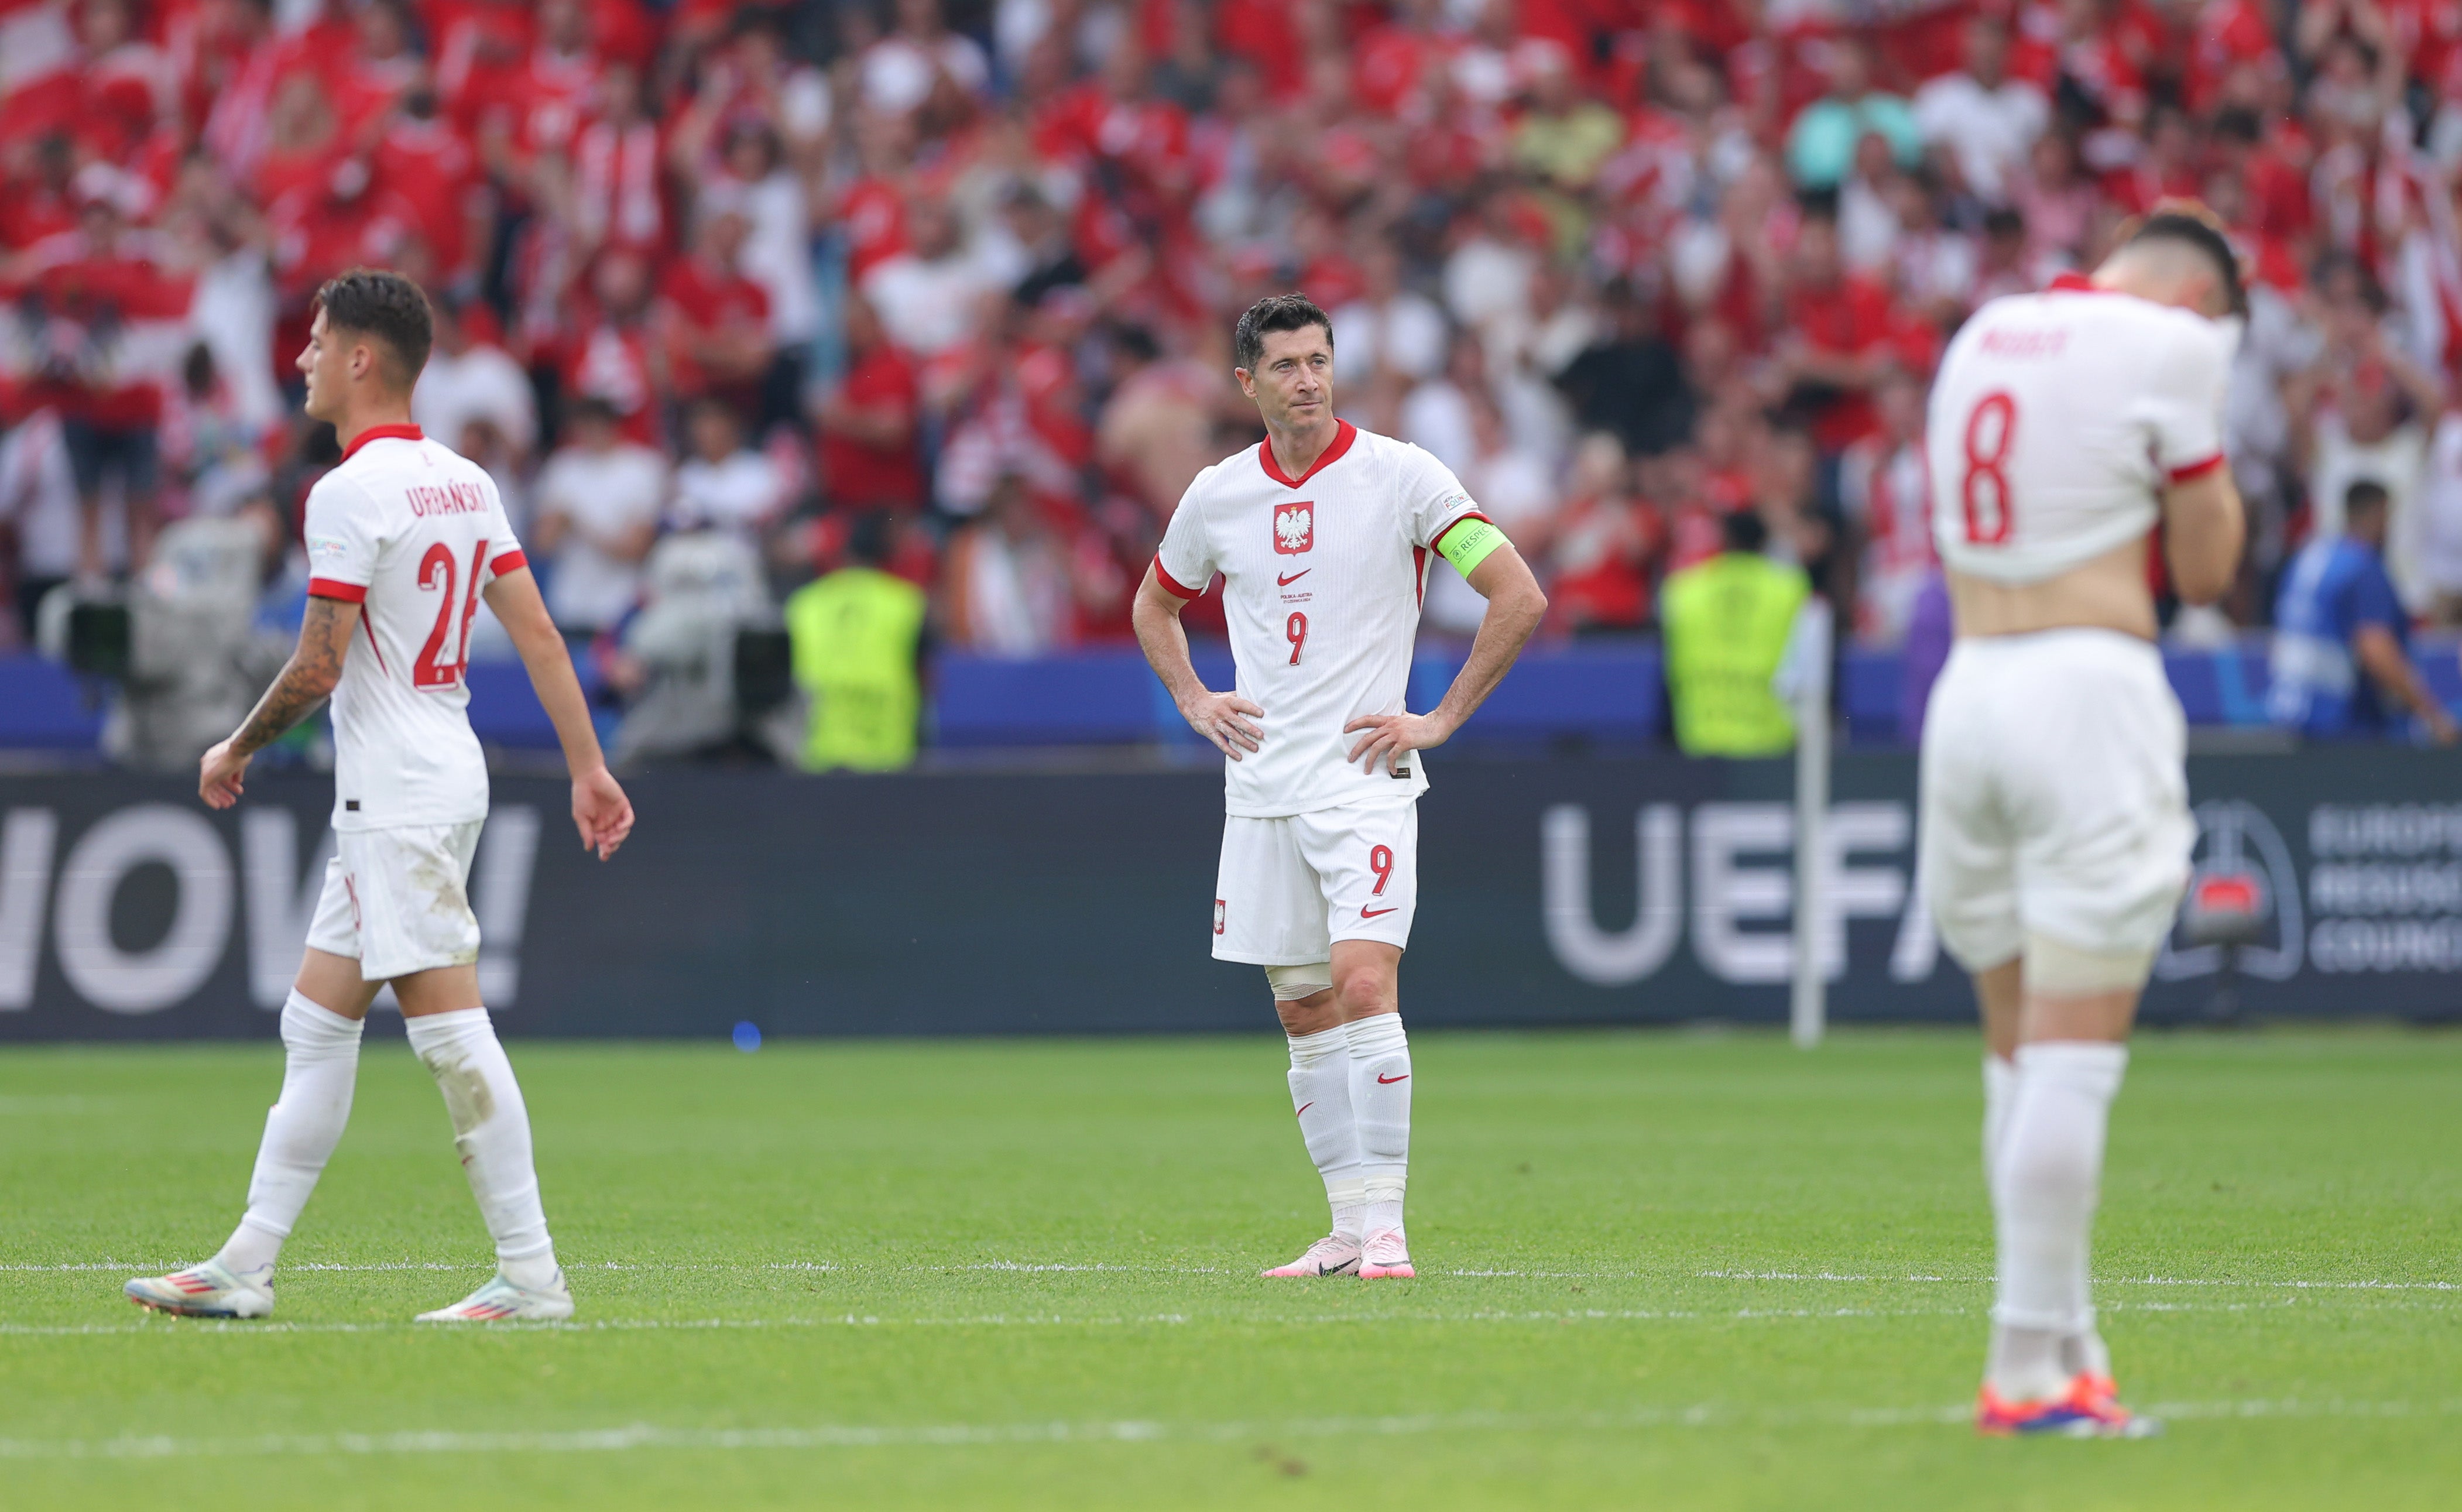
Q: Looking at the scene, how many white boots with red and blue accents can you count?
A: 2